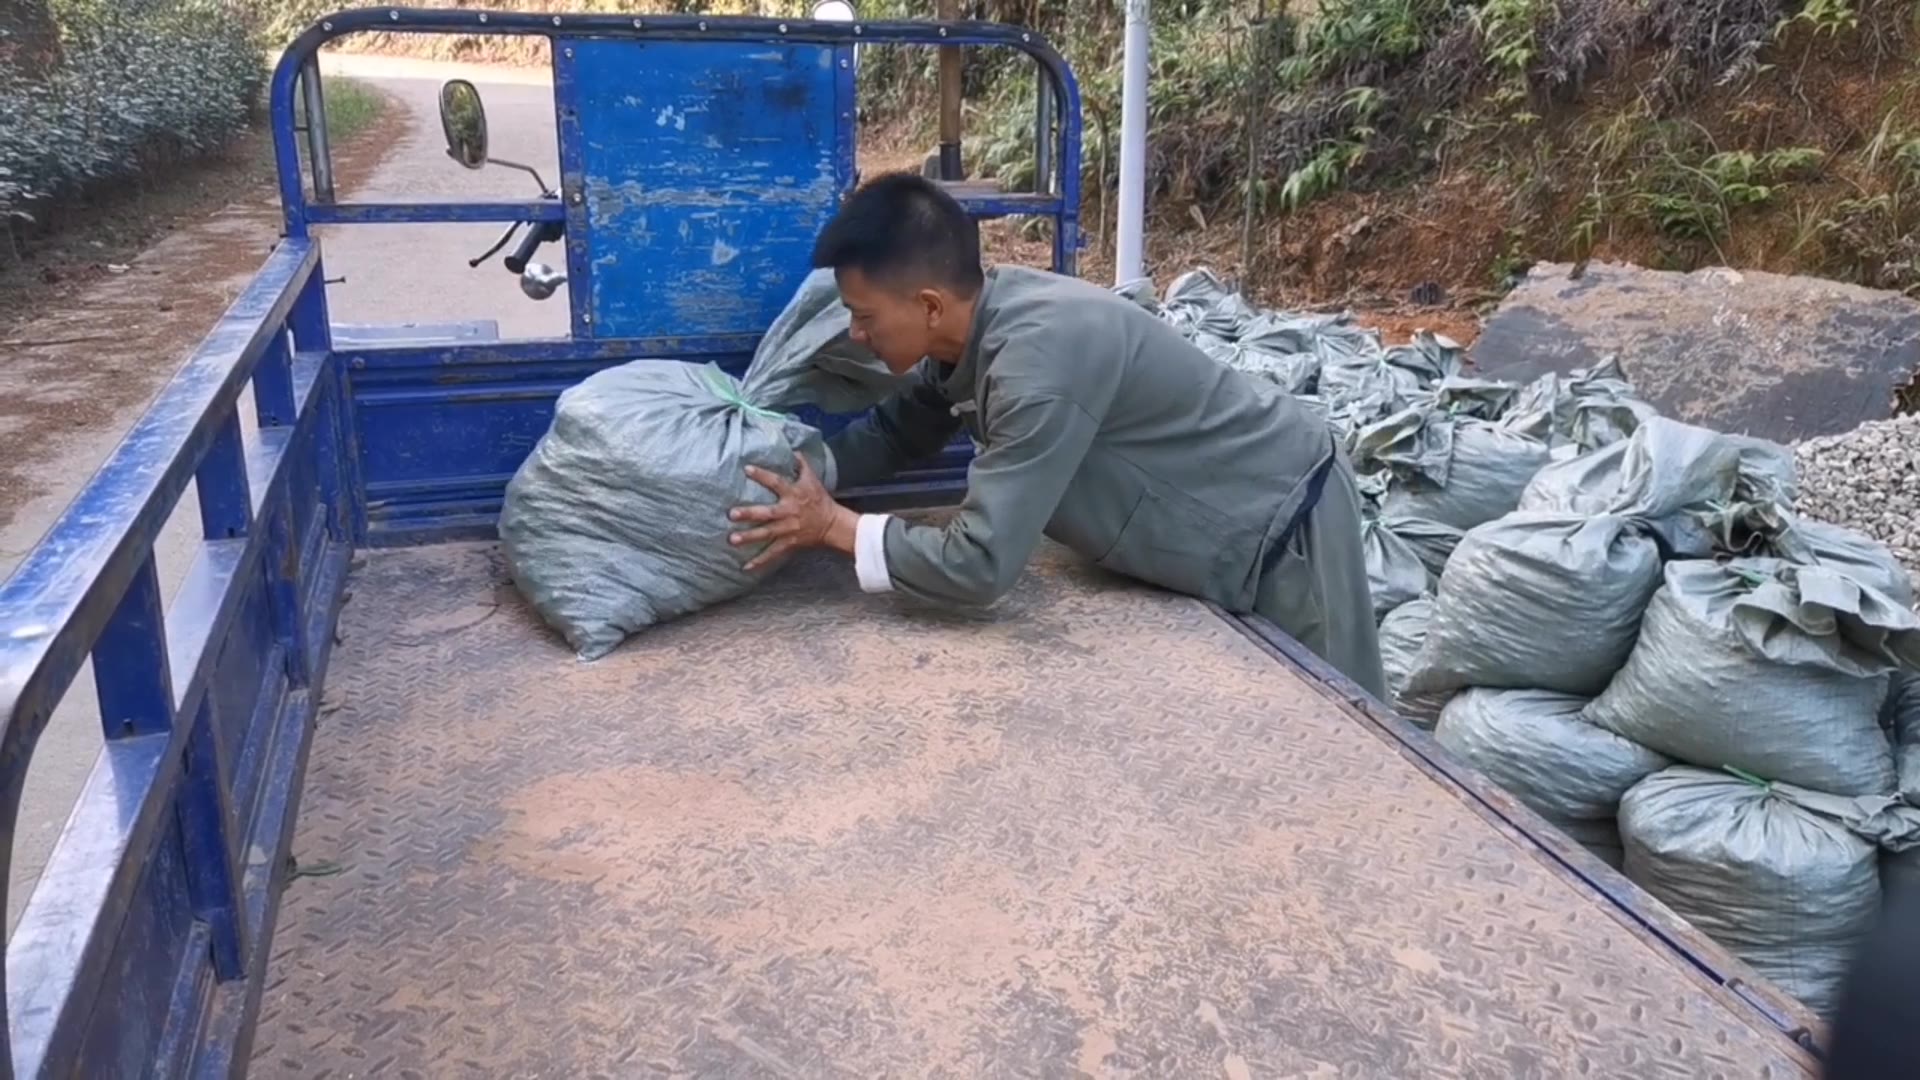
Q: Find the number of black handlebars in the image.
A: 1